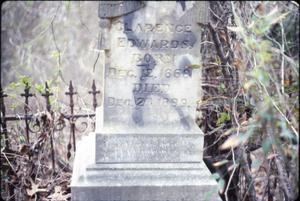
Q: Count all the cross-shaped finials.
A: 5